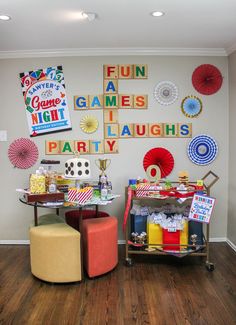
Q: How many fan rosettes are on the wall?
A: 7